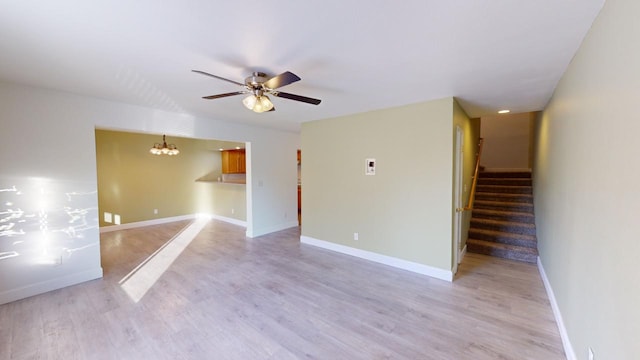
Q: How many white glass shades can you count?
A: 8